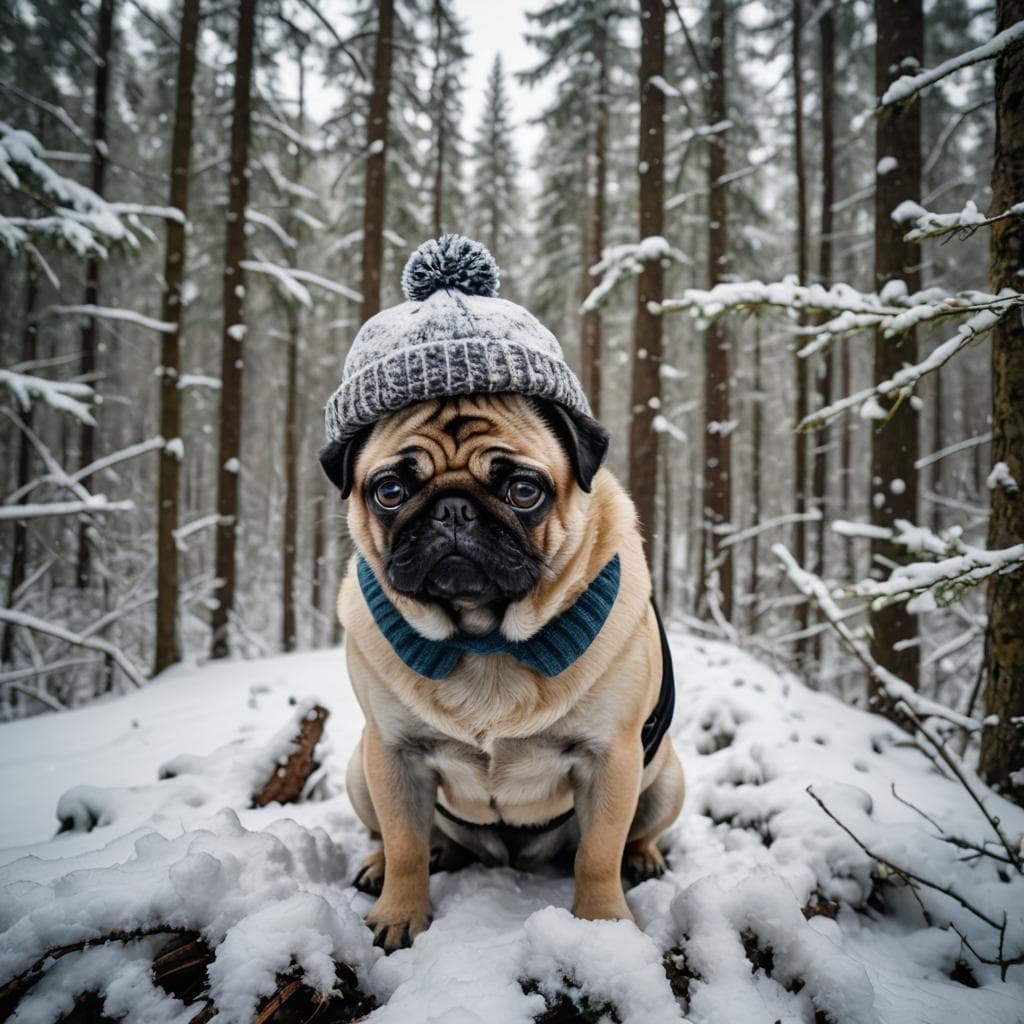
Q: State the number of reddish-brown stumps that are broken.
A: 1